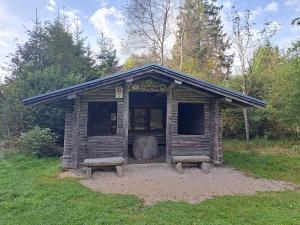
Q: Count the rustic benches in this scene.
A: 2